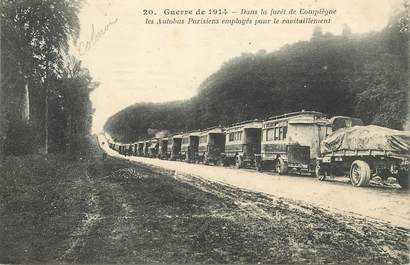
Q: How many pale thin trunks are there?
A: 2